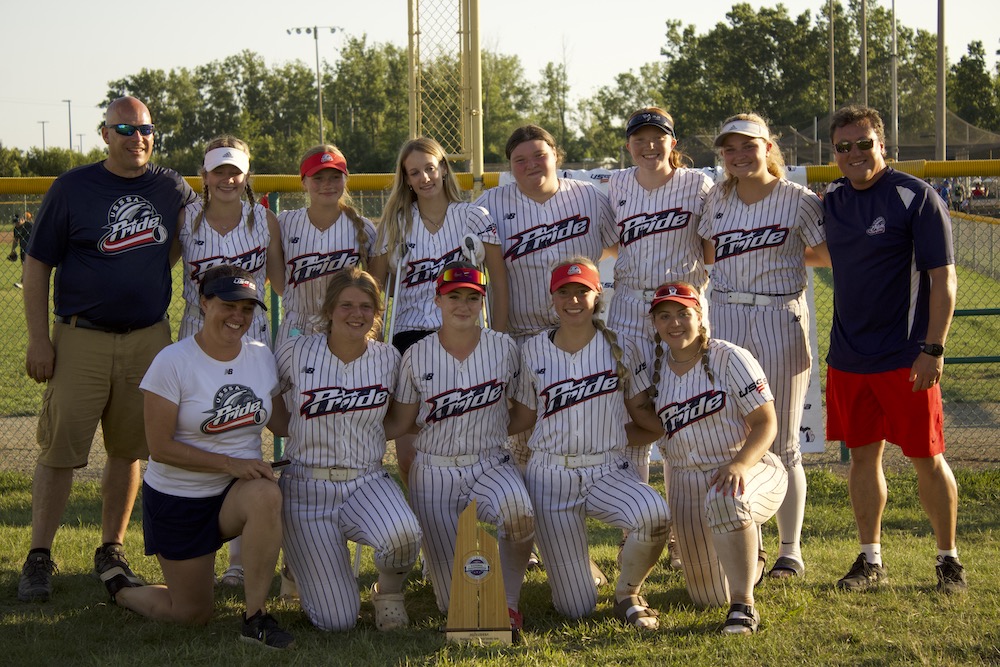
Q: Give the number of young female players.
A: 10